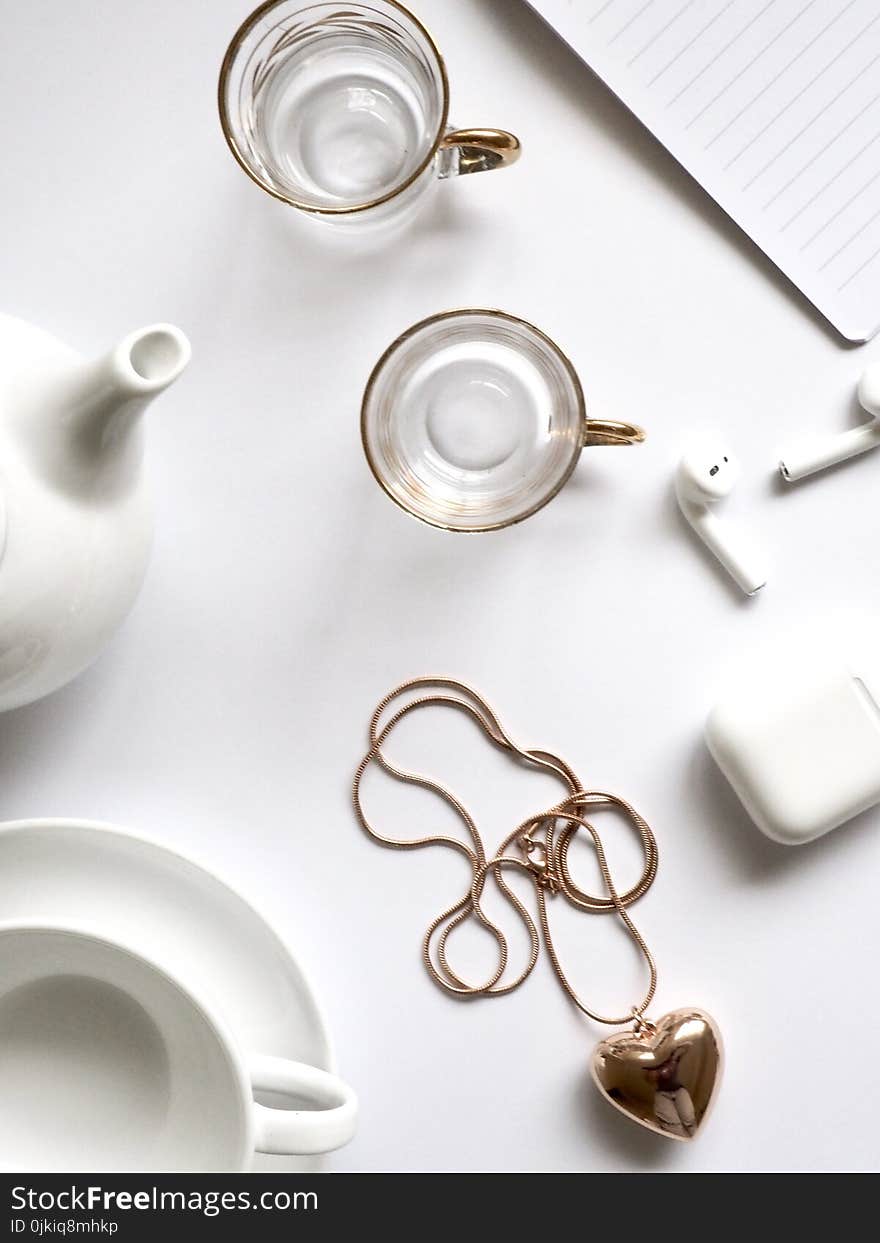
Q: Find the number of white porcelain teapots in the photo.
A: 1